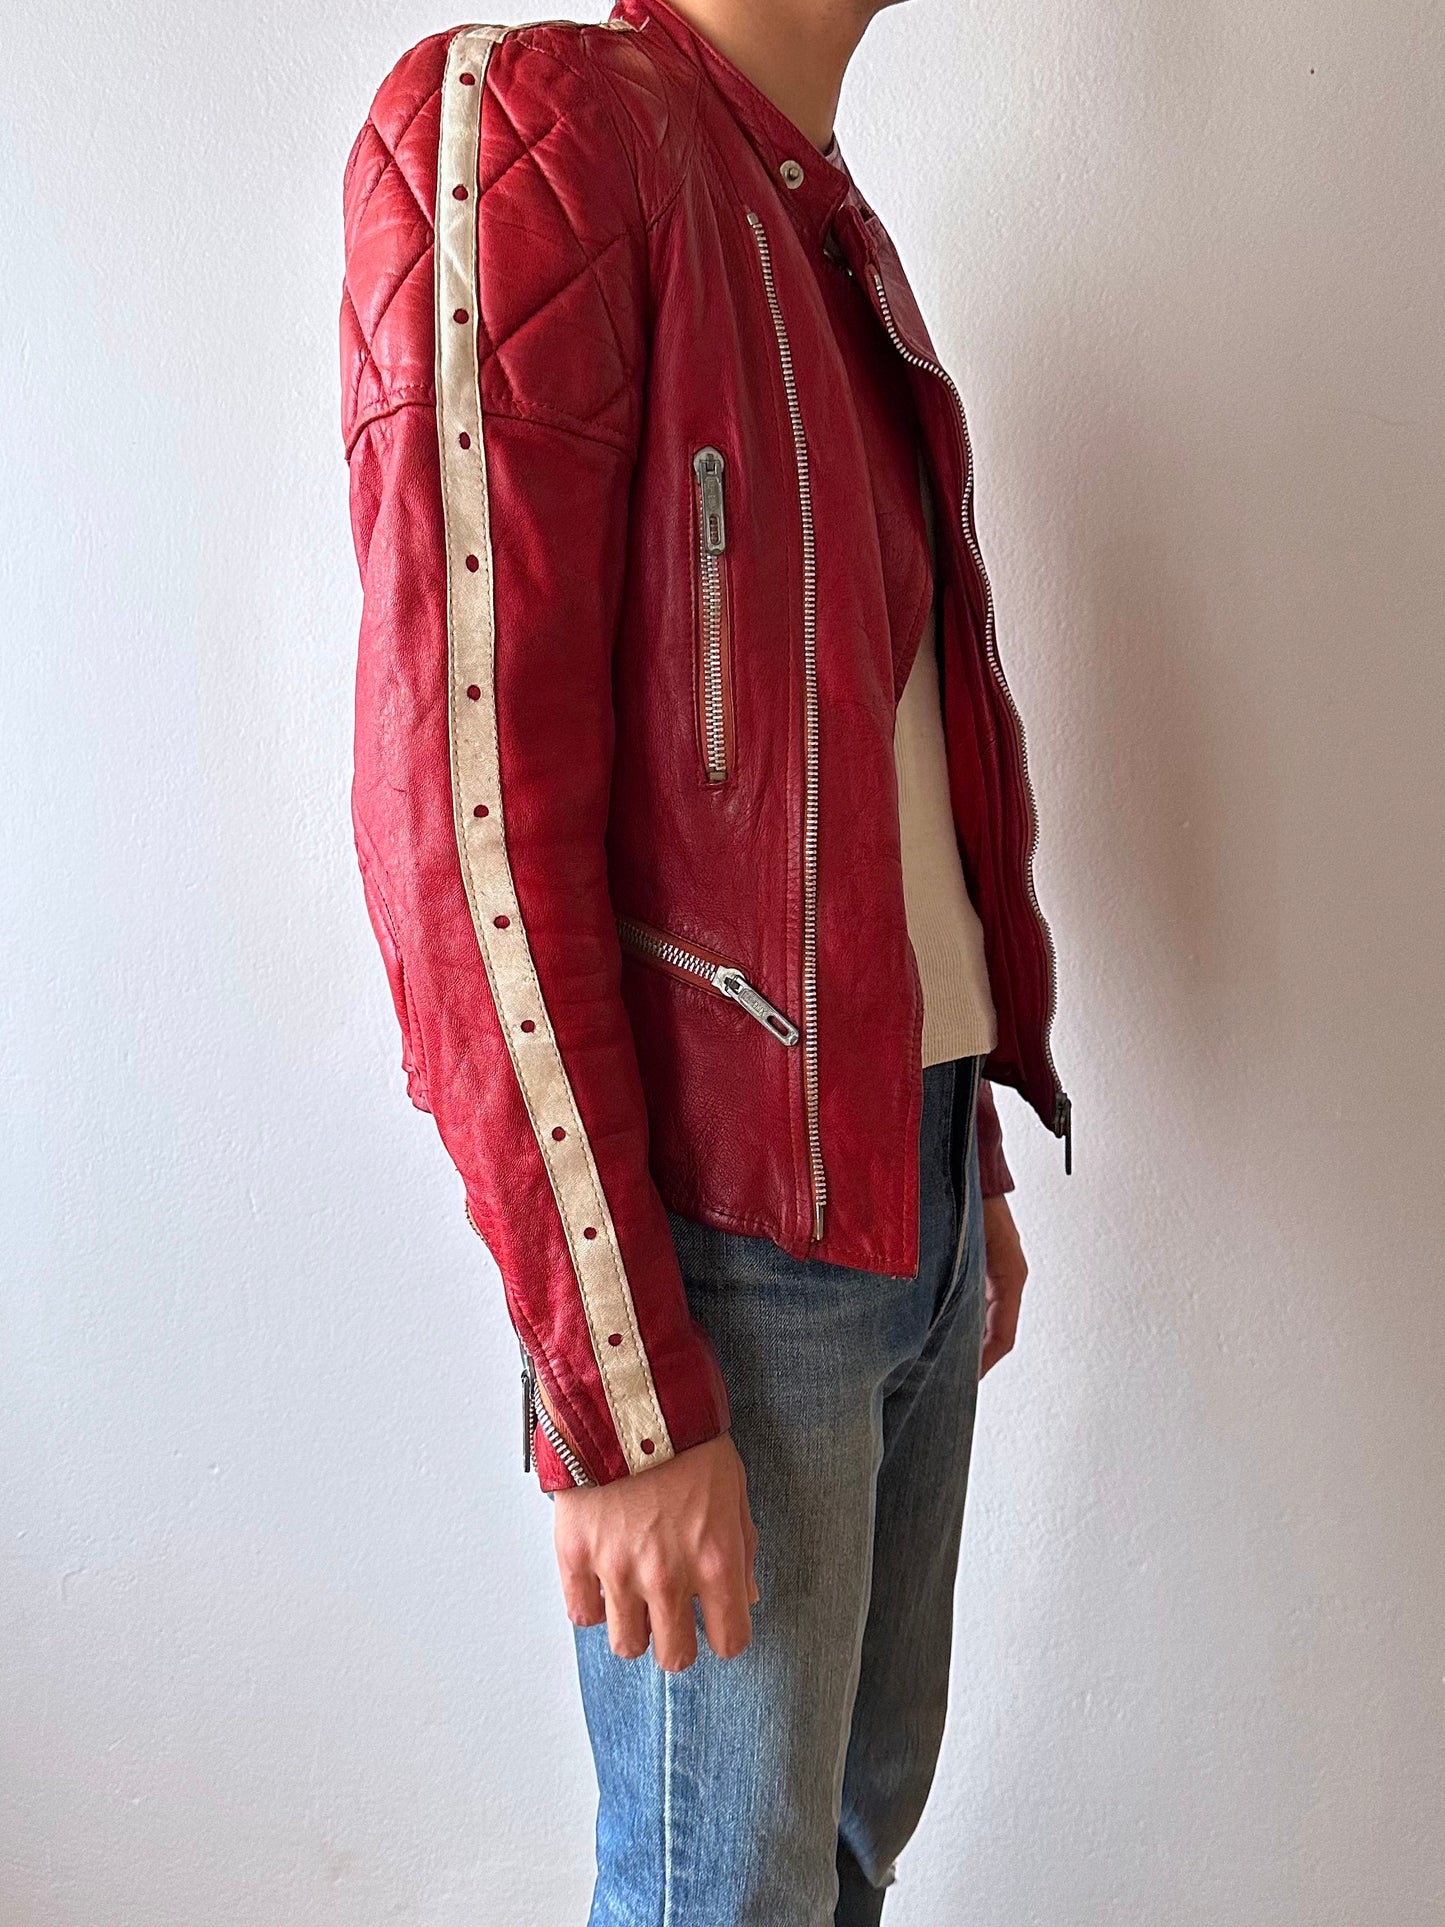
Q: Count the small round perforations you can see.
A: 13